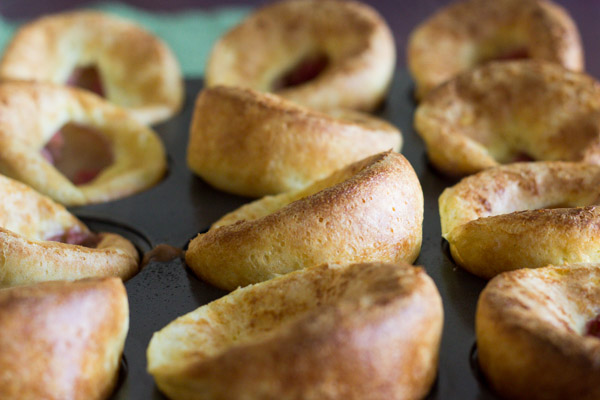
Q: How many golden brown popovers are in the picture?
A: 12